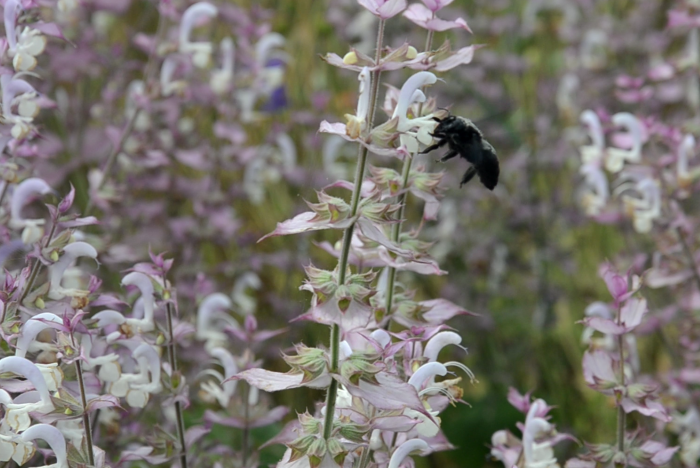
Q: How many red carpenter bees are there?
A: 0